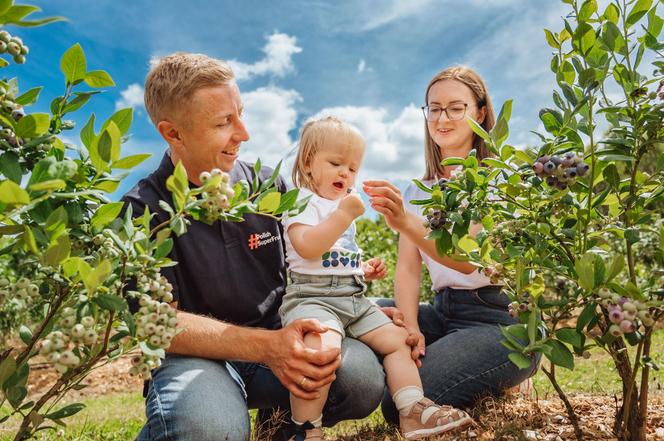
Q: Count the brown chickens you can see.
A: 0